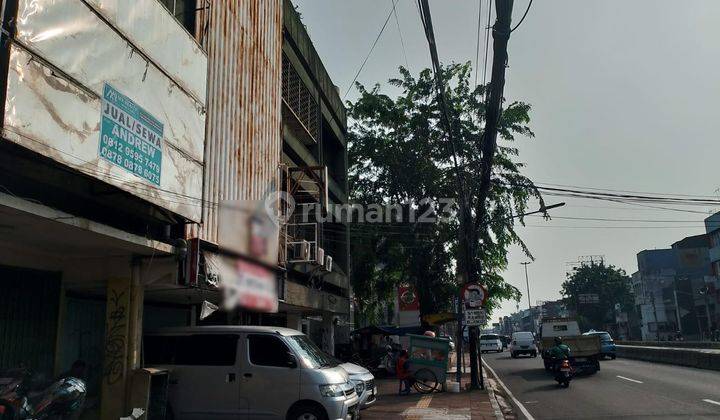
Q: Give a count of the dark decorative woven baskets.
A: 0